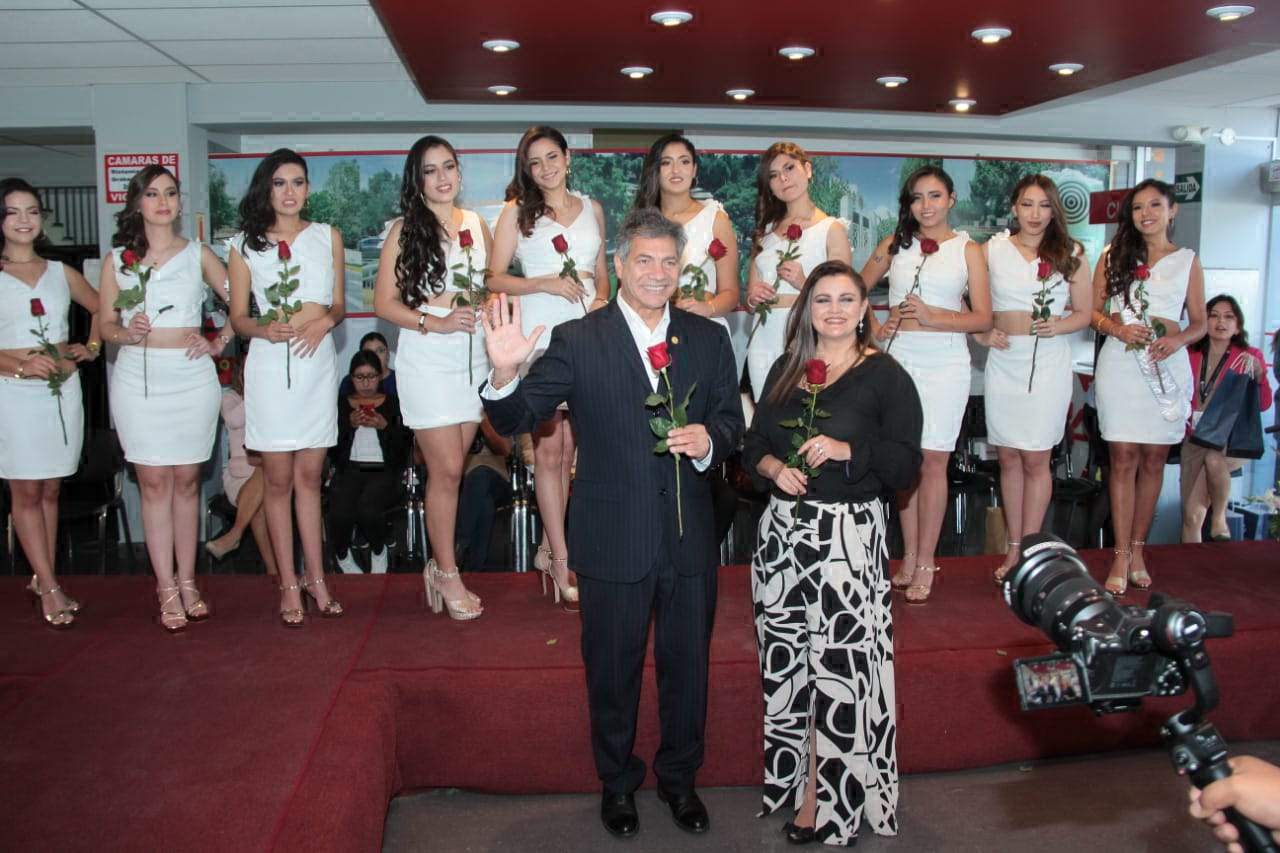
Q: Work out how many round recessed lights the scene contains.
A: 11